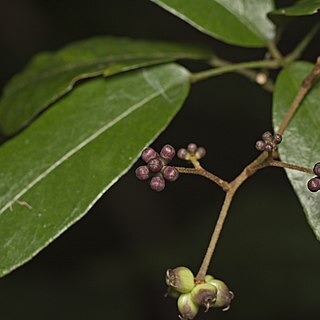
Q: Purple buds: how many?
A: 15